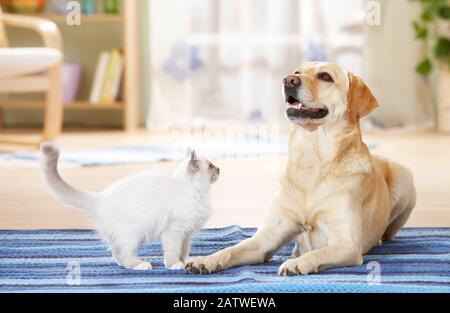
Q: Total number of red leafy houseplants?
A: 0